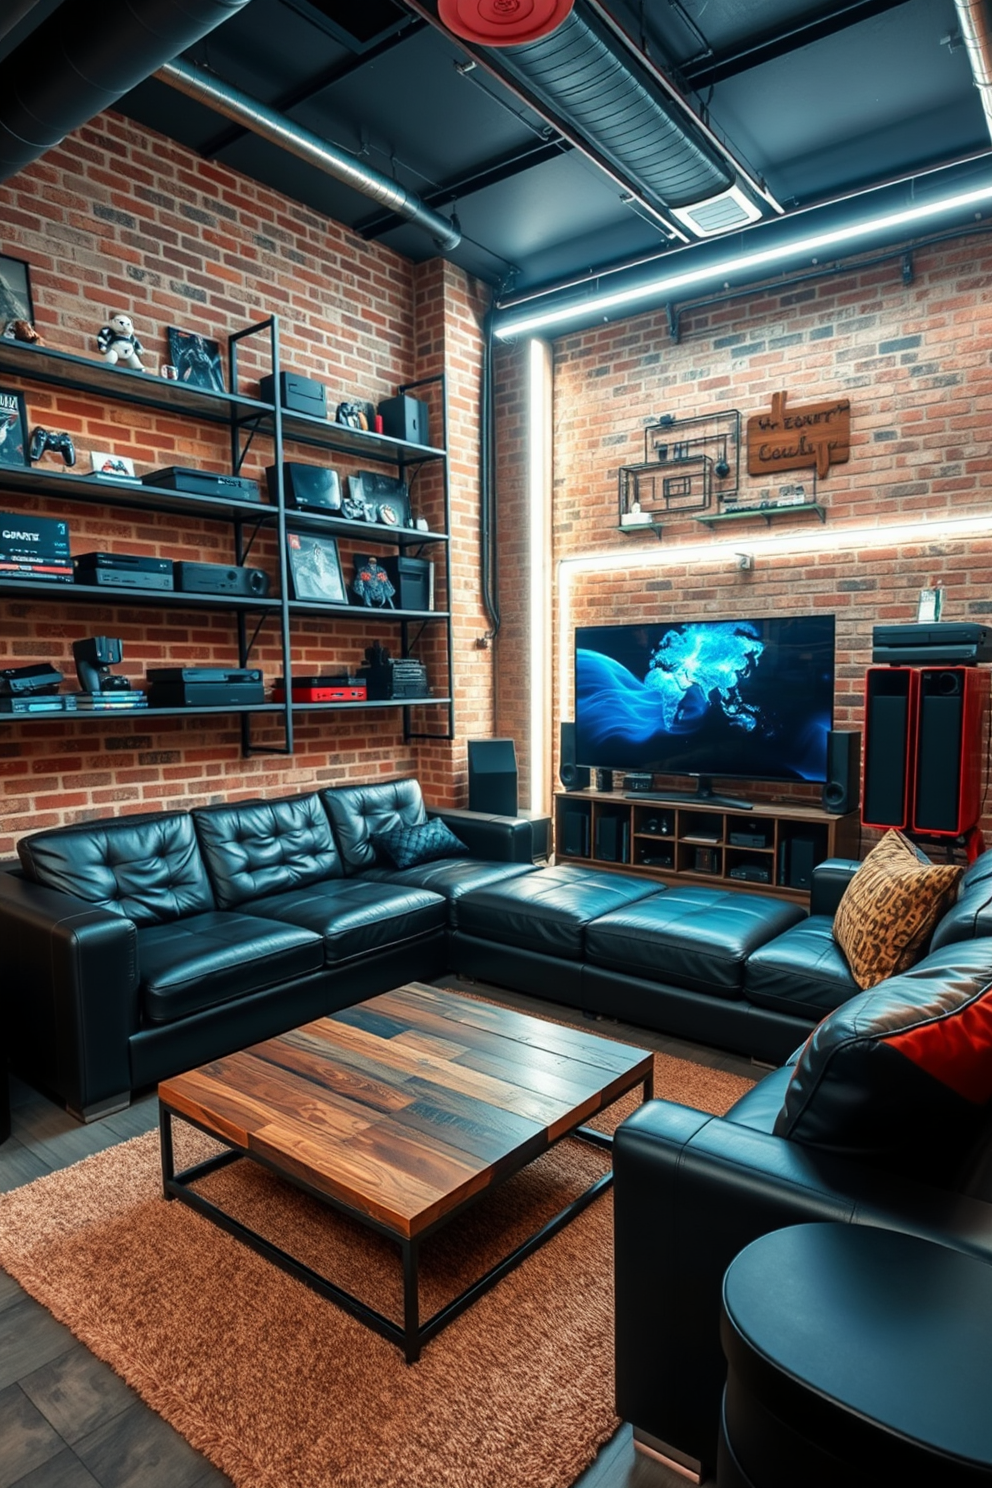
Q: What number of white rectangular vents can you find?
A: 1